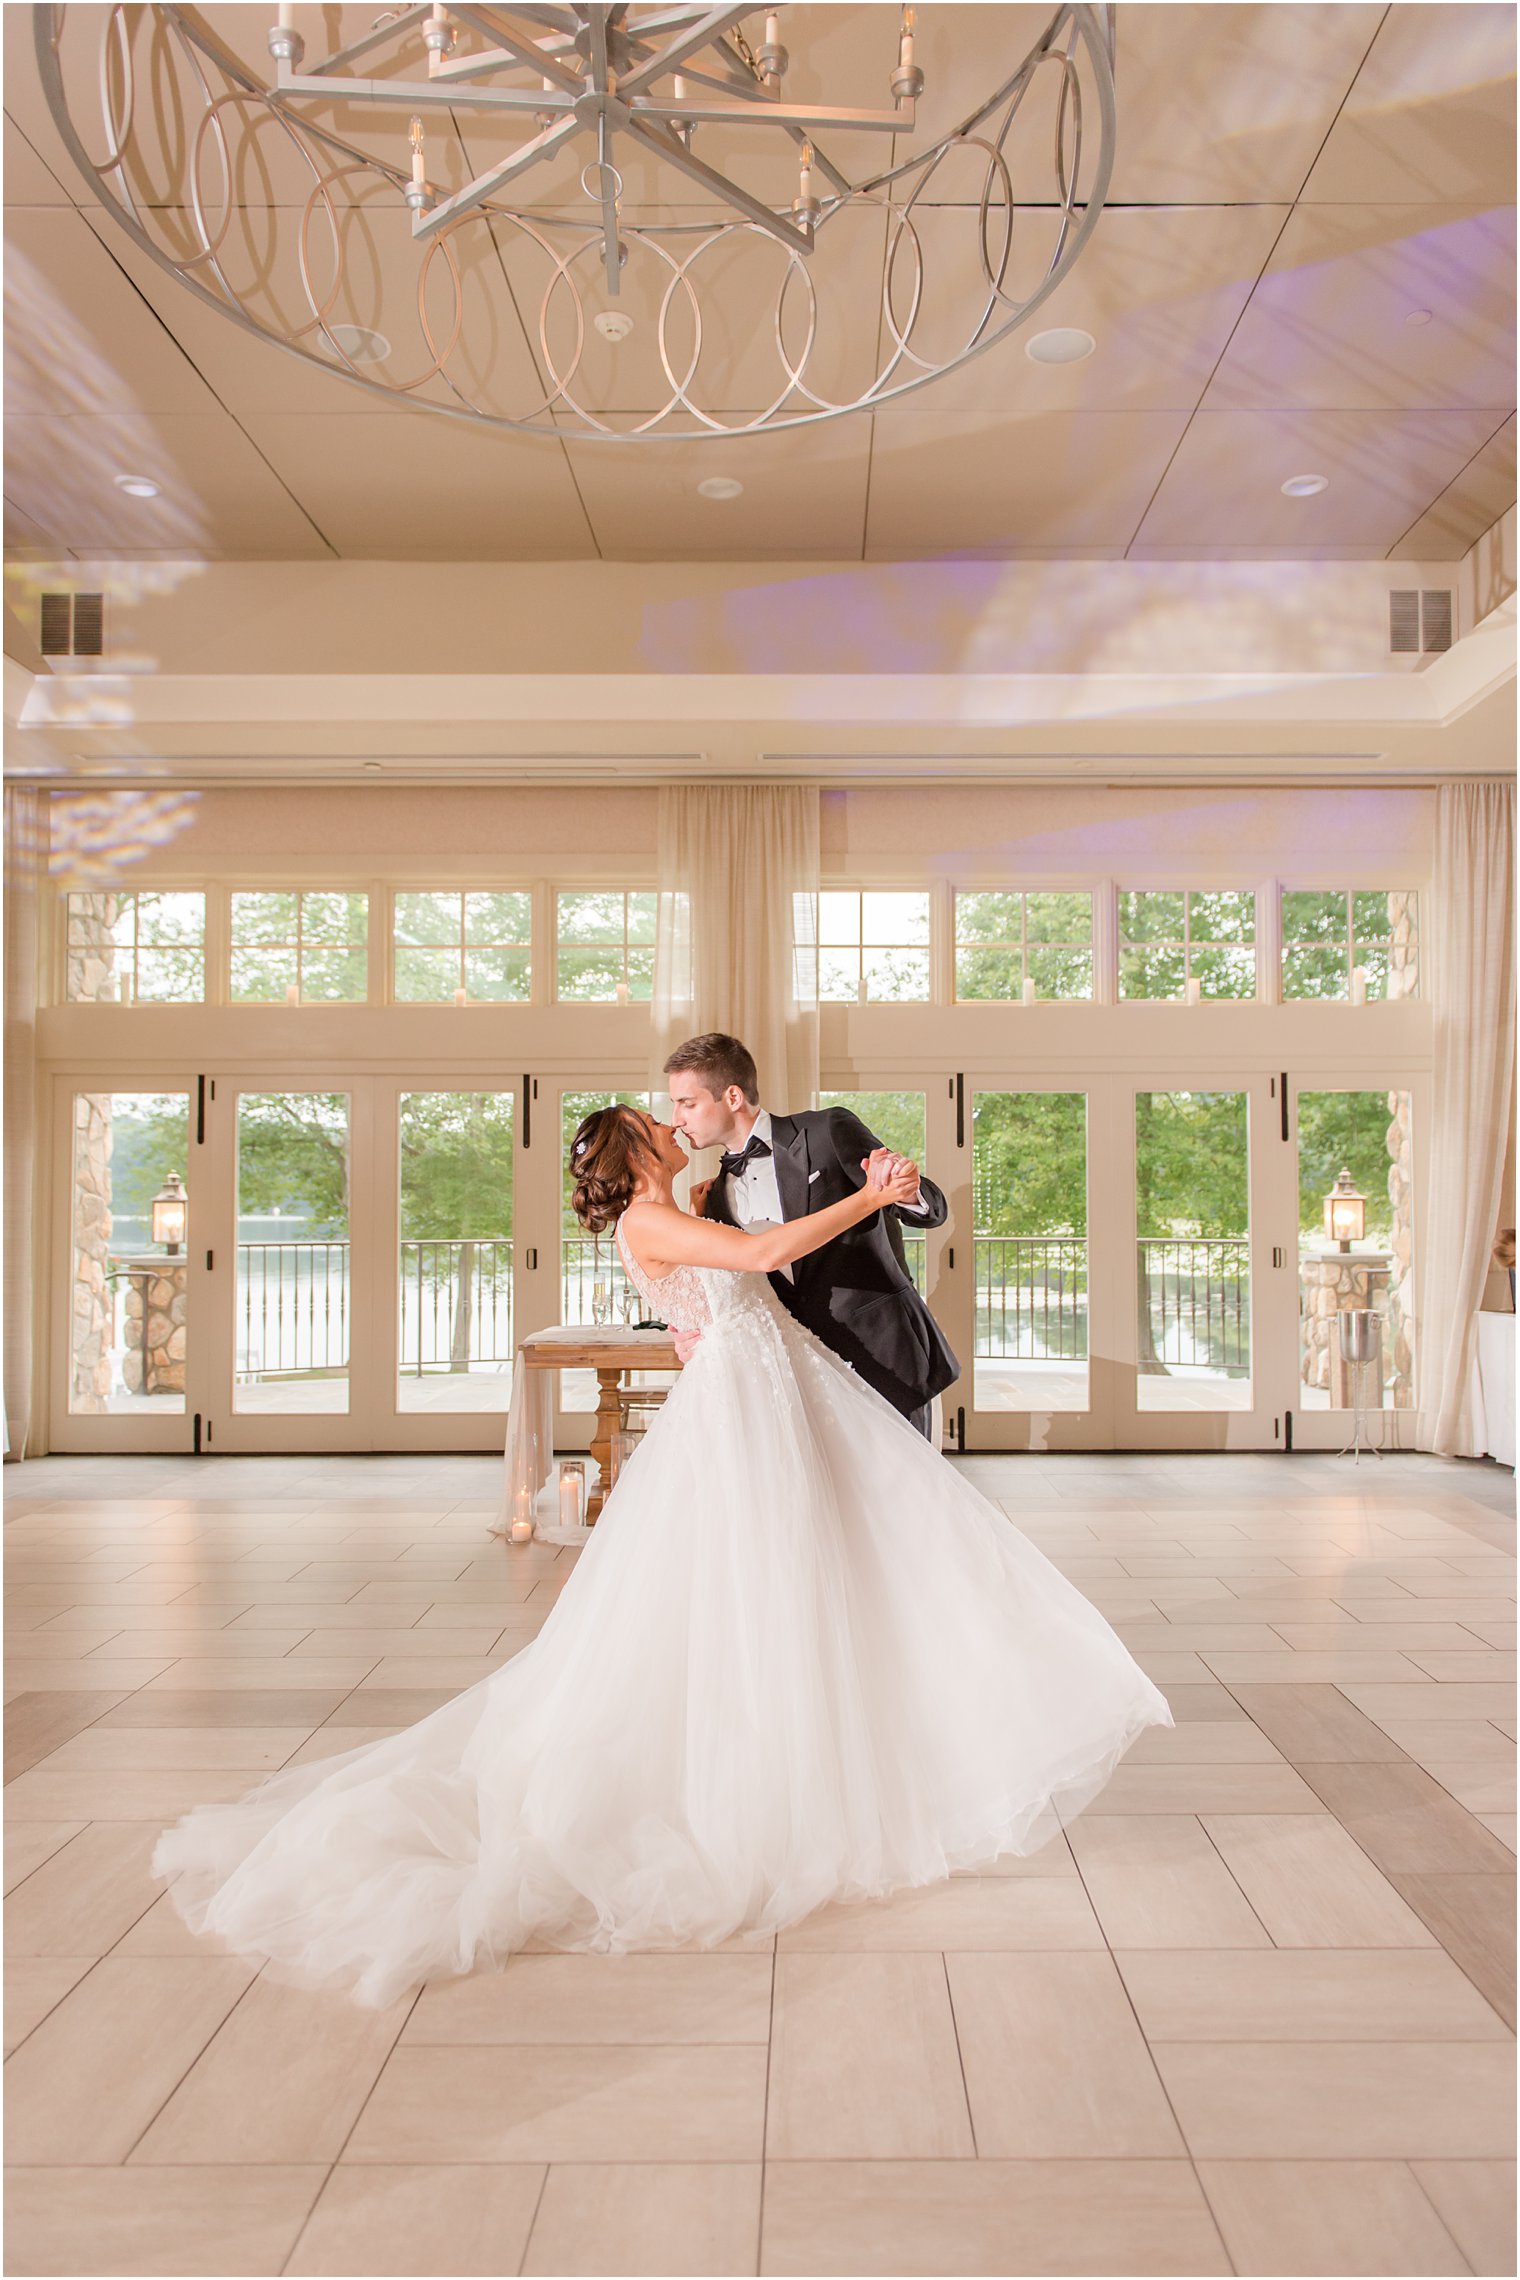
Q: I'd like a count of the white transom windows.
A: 8